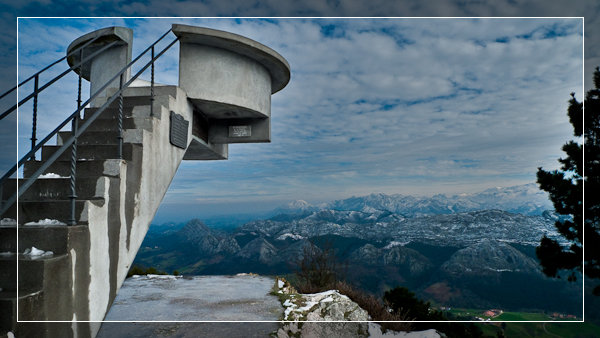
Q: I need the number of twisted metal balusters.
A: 5